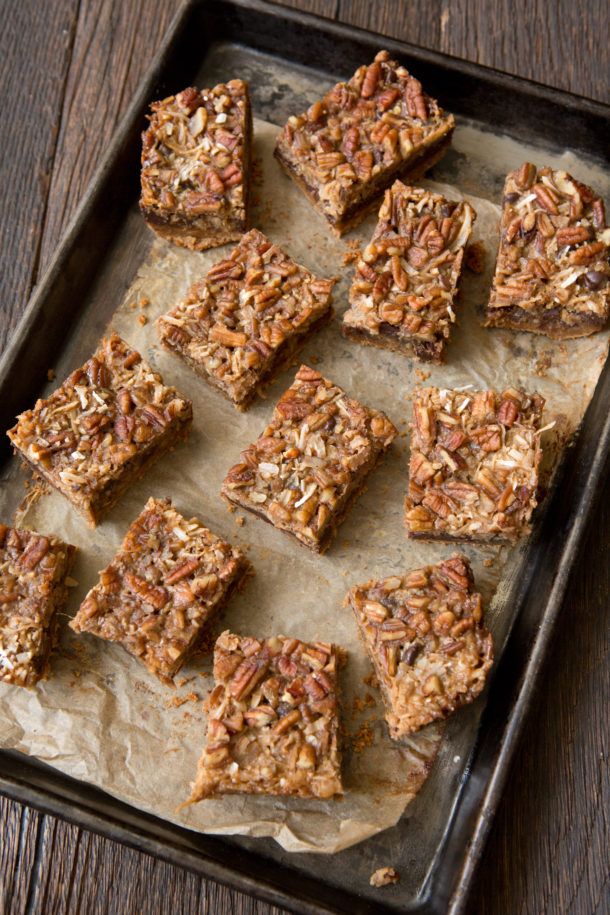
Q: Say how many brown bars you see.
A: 12